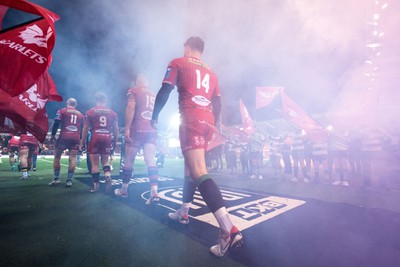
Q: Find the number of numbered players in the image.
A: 4